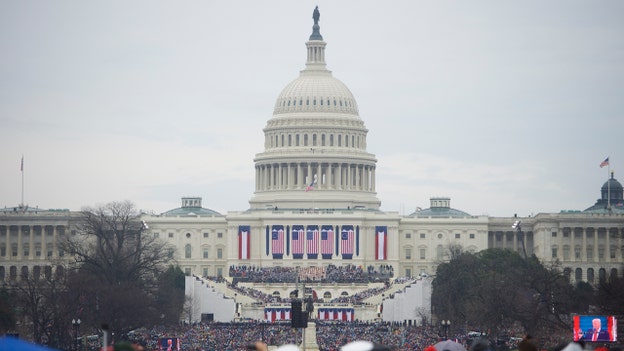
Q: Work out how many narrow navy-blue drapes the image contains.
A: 4